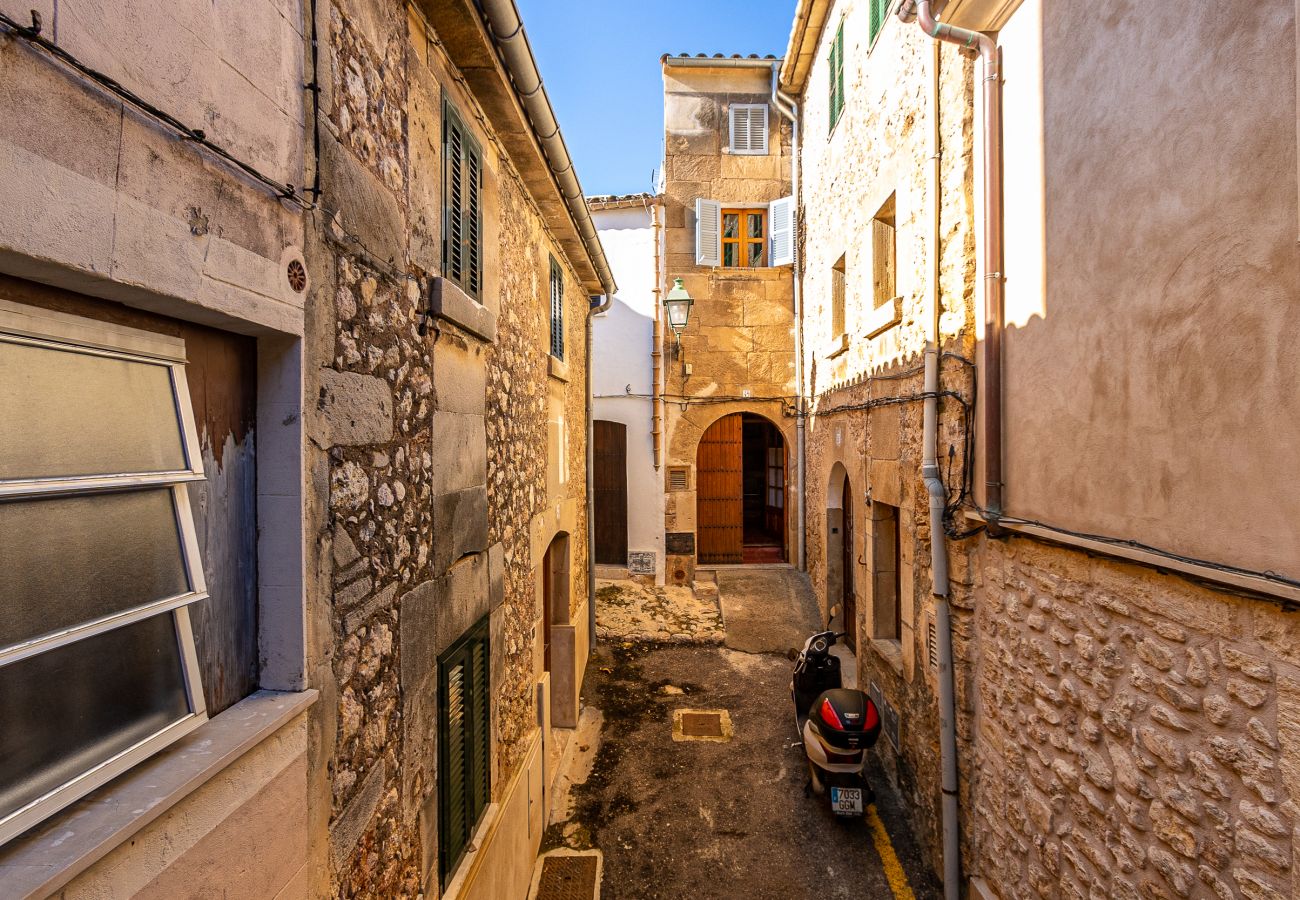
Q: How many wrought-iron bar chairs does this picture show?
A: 0